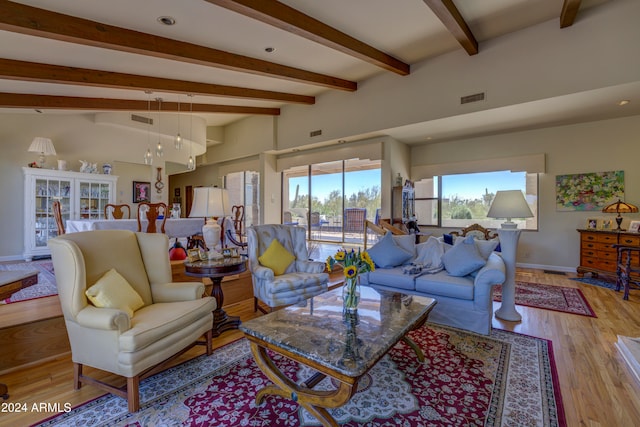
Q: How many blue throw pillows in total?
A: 2